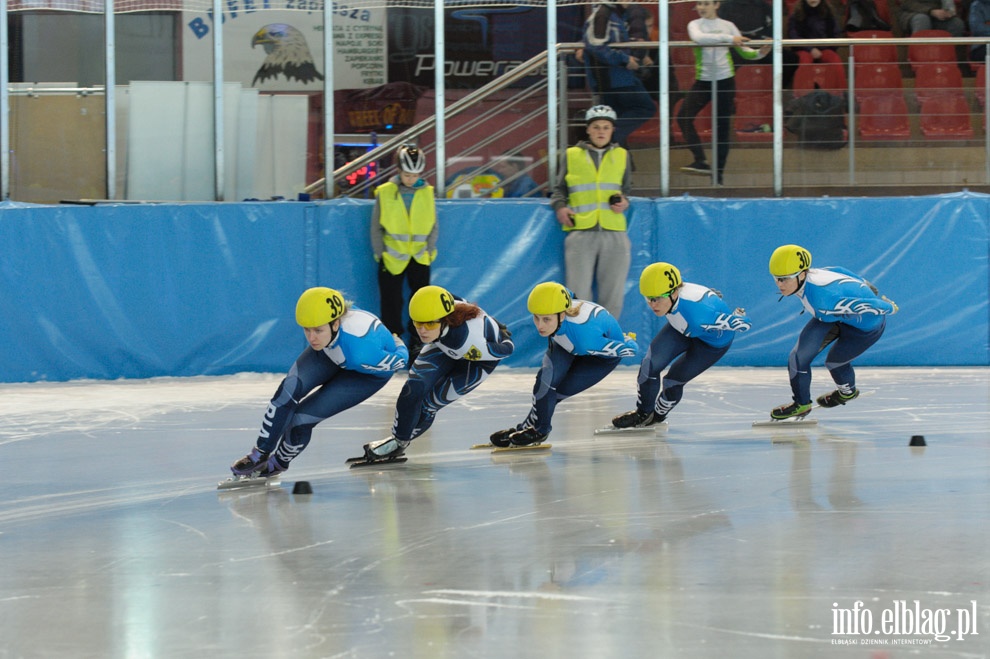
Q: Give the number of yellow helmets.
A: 5